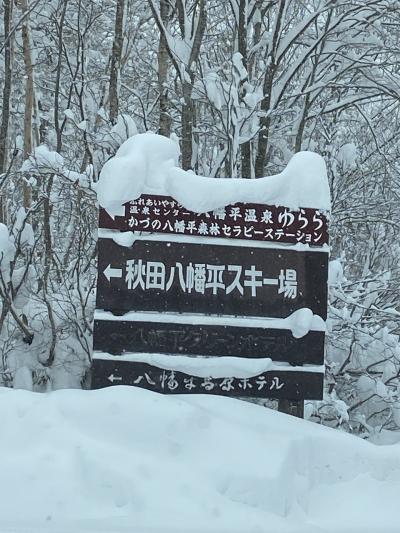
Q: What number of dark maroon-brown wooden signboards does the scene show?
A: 4